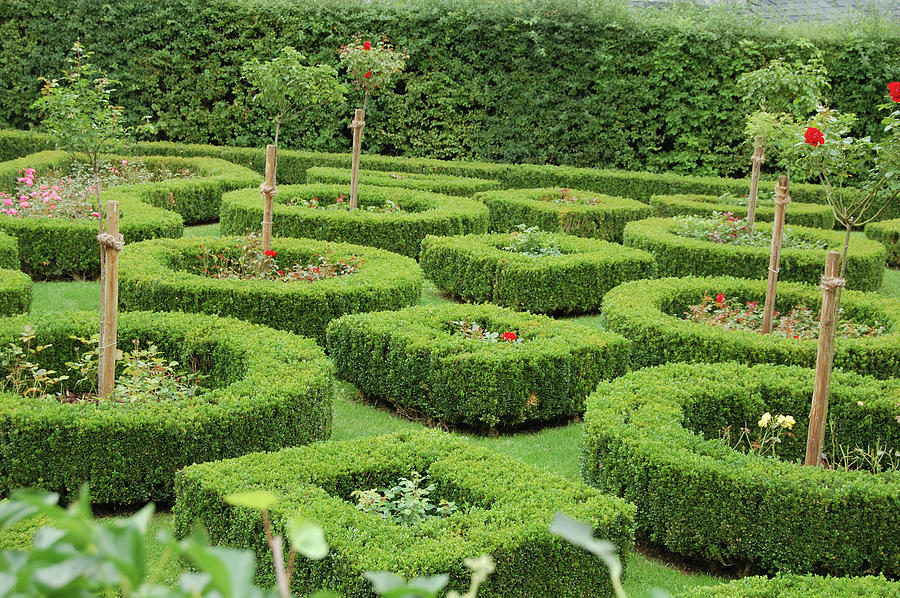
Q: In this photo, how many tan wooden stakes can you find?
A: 6